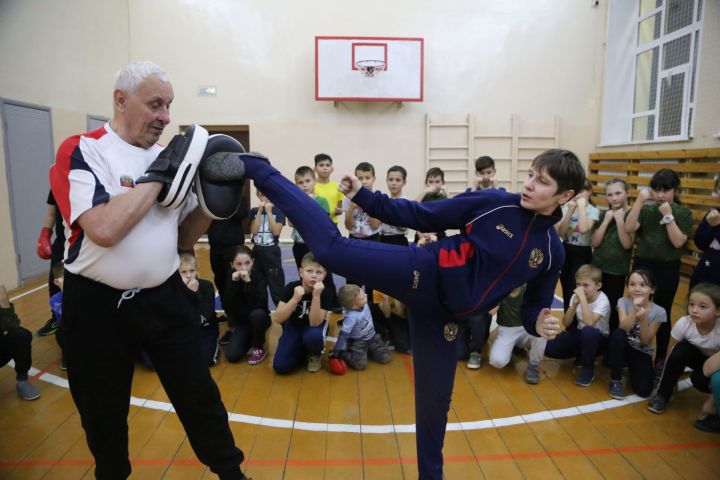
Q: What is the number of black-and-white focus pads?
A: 2